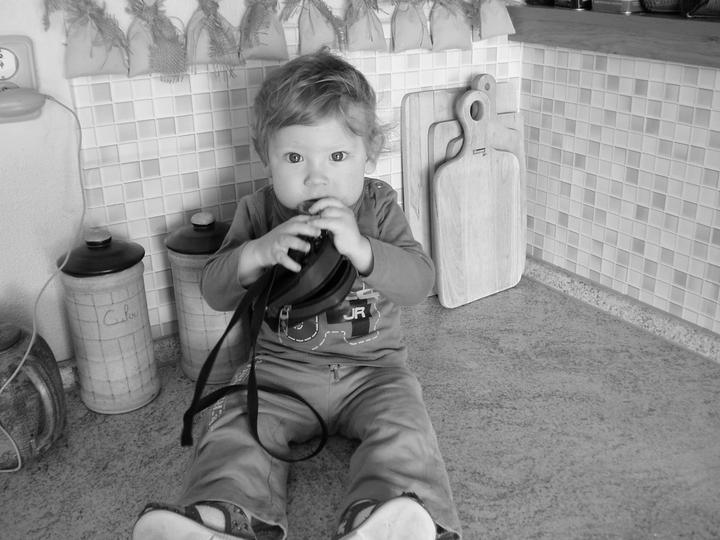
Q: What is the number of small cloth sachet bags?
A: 9